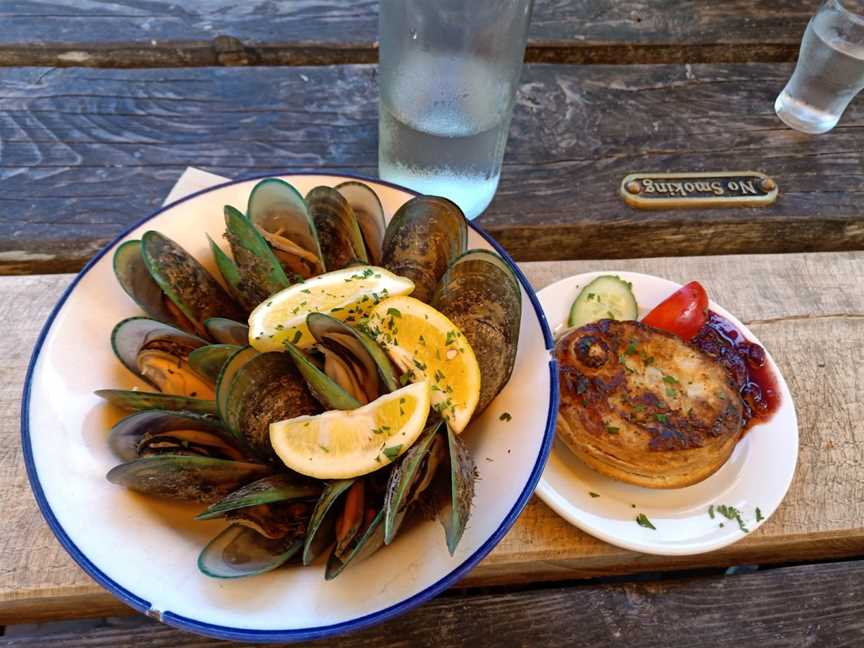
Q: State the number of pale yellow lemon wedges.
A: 3